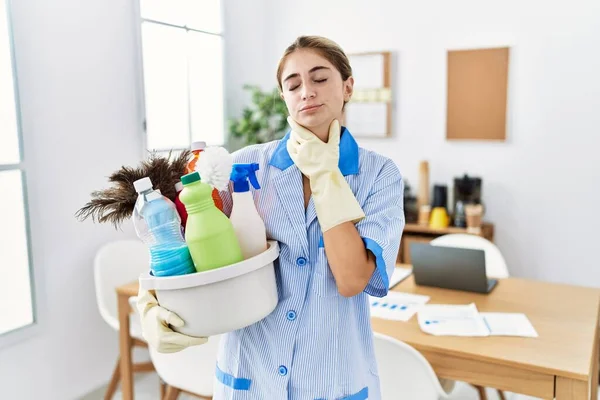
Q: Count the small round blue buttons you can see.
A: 3